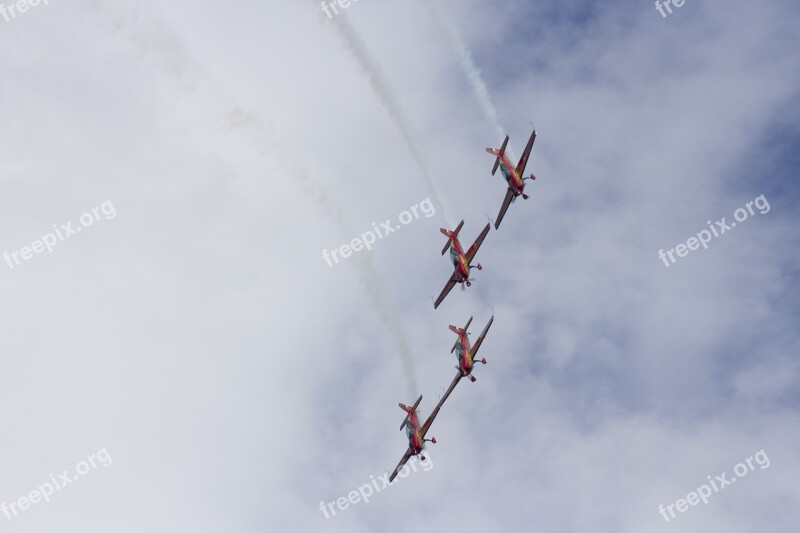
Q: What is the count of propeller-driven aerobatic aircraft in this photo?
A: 4